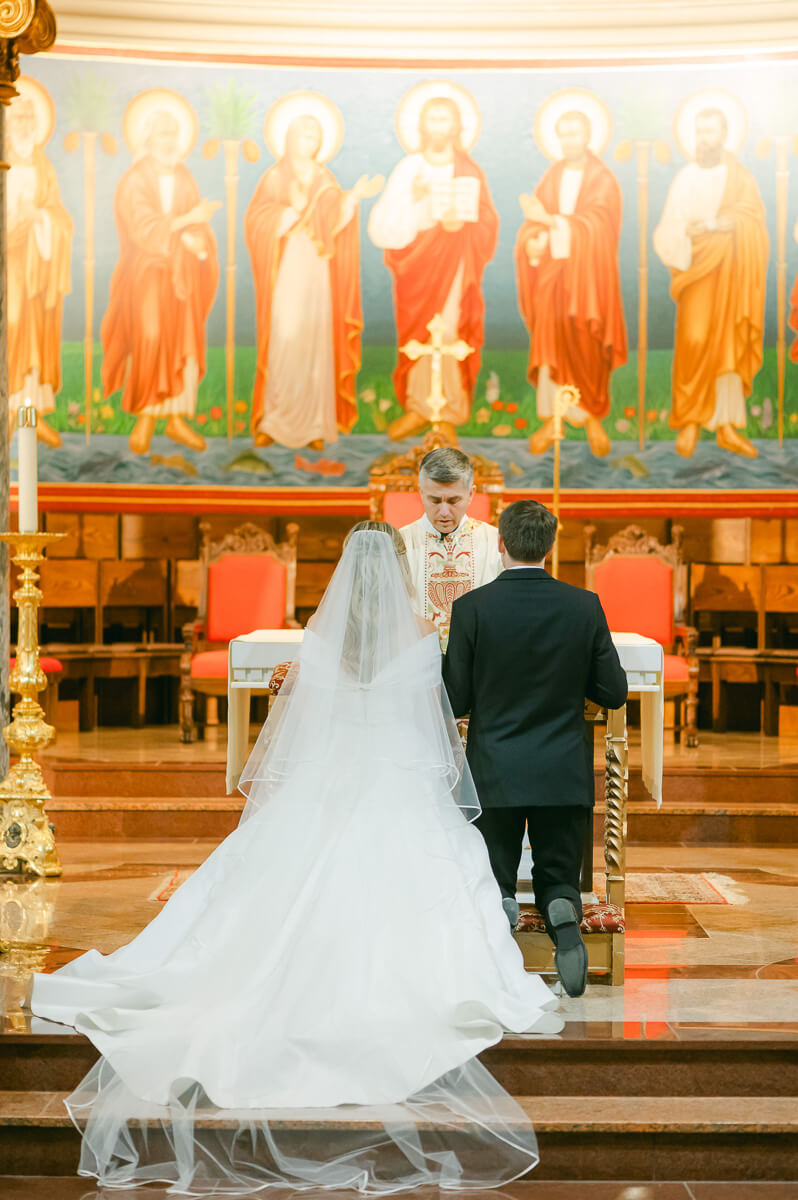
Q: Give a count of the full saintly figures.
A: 5